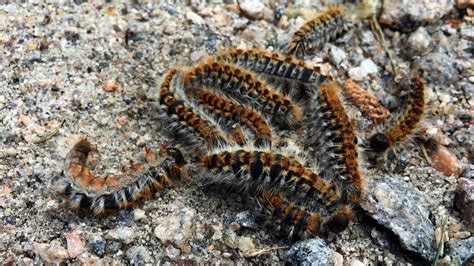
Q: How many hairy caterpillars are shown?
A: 10